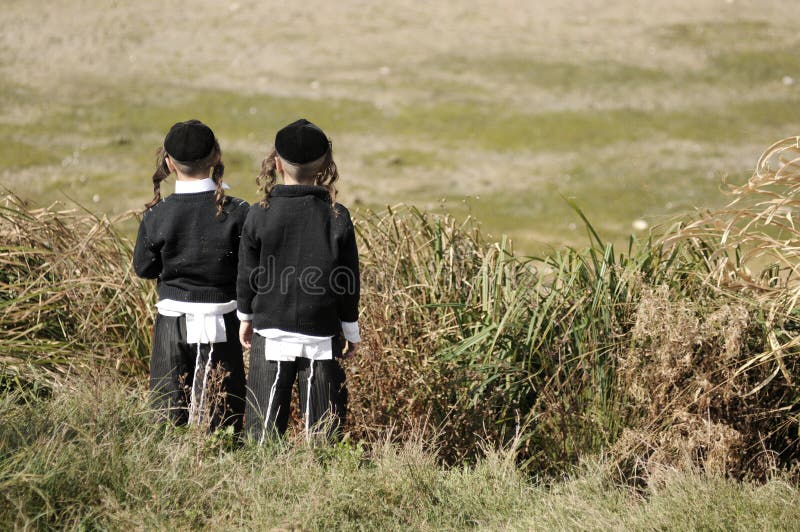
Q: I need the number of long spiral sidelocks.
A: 4